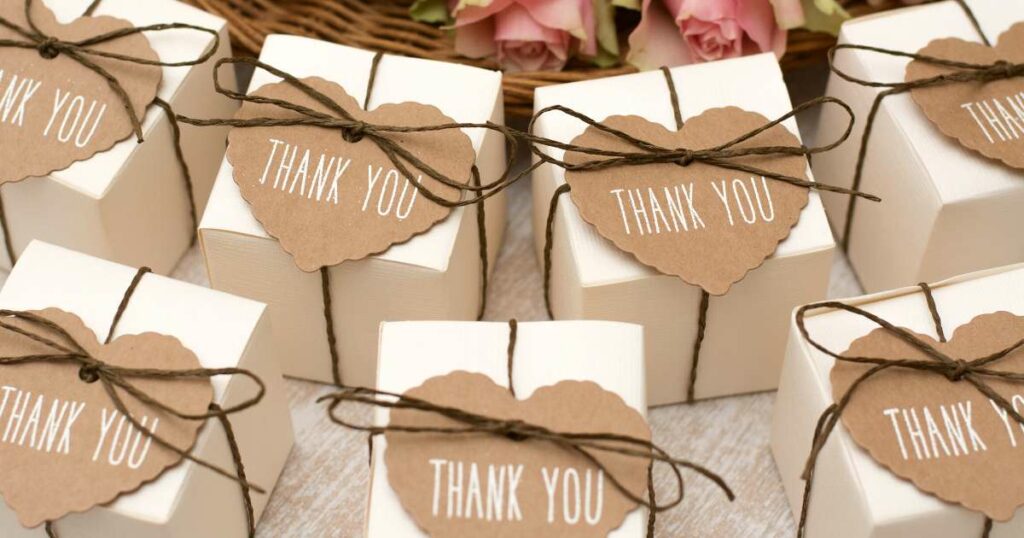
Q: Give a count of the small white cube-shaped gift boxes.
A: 7